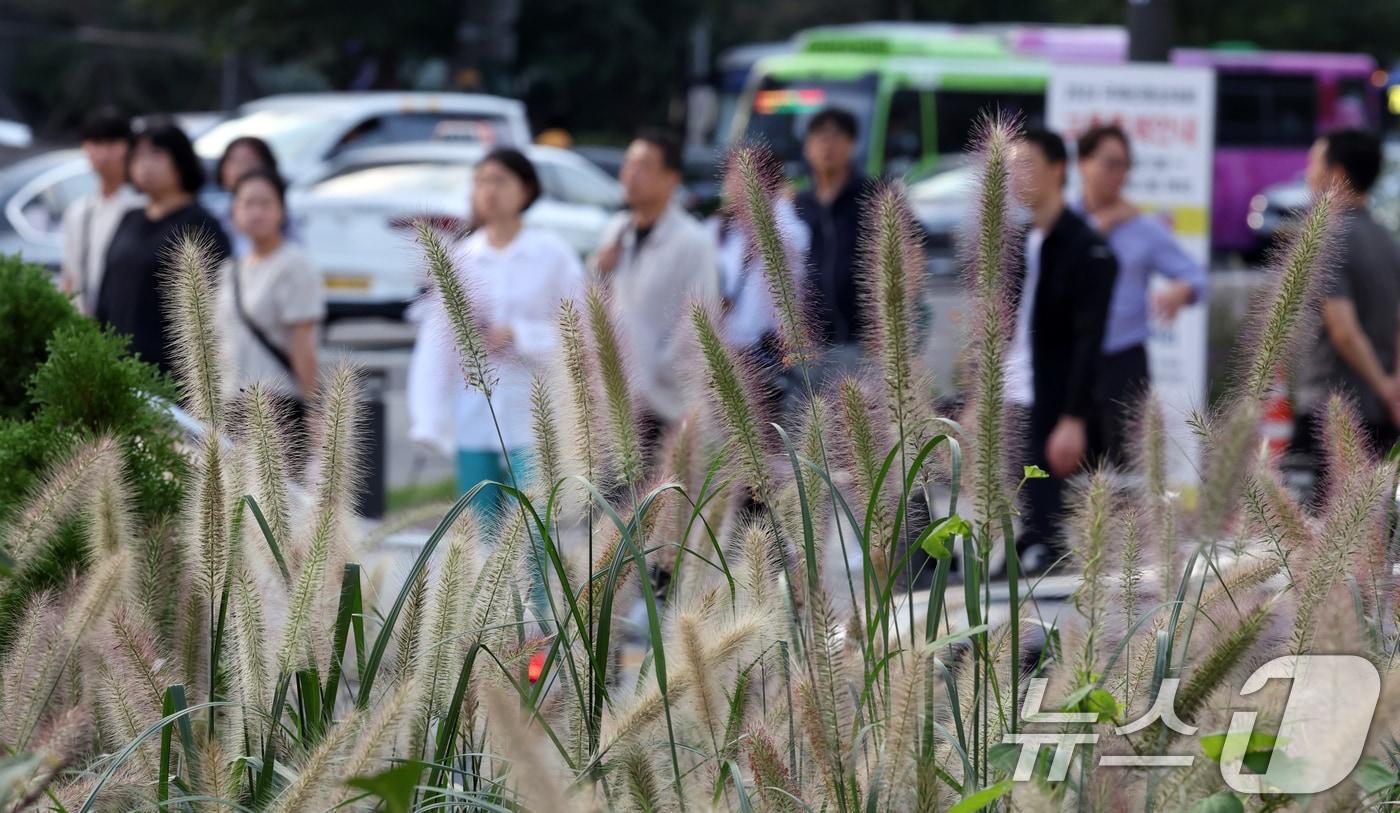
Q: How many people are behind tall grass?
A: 11